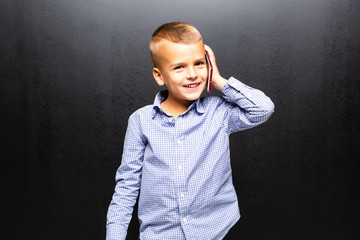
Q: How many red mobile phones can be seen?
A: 1